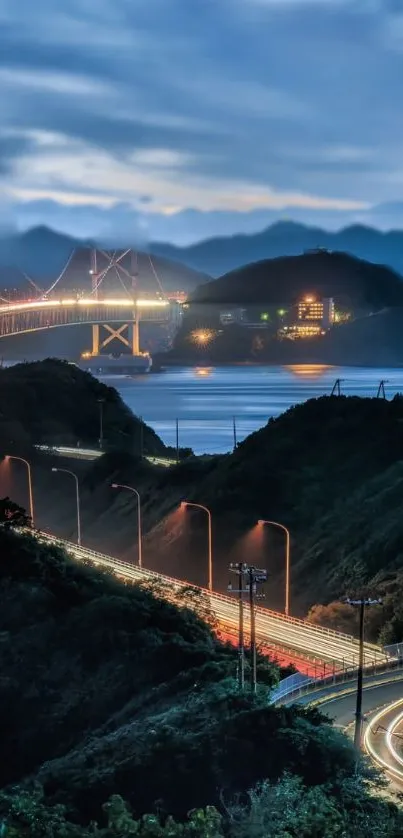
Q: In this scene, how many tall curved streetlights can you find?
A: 5